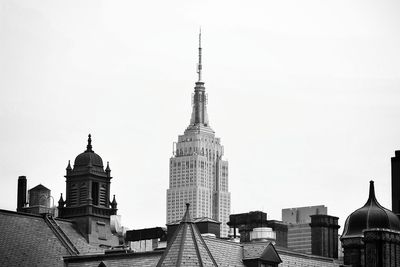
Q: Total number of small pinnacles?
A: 4